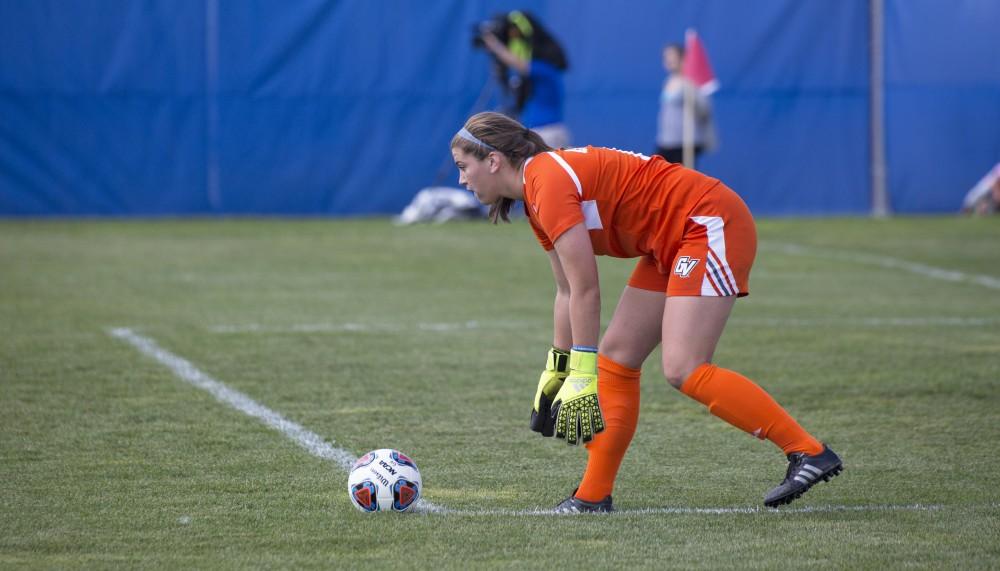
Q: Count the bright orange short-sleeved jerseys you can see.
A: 1